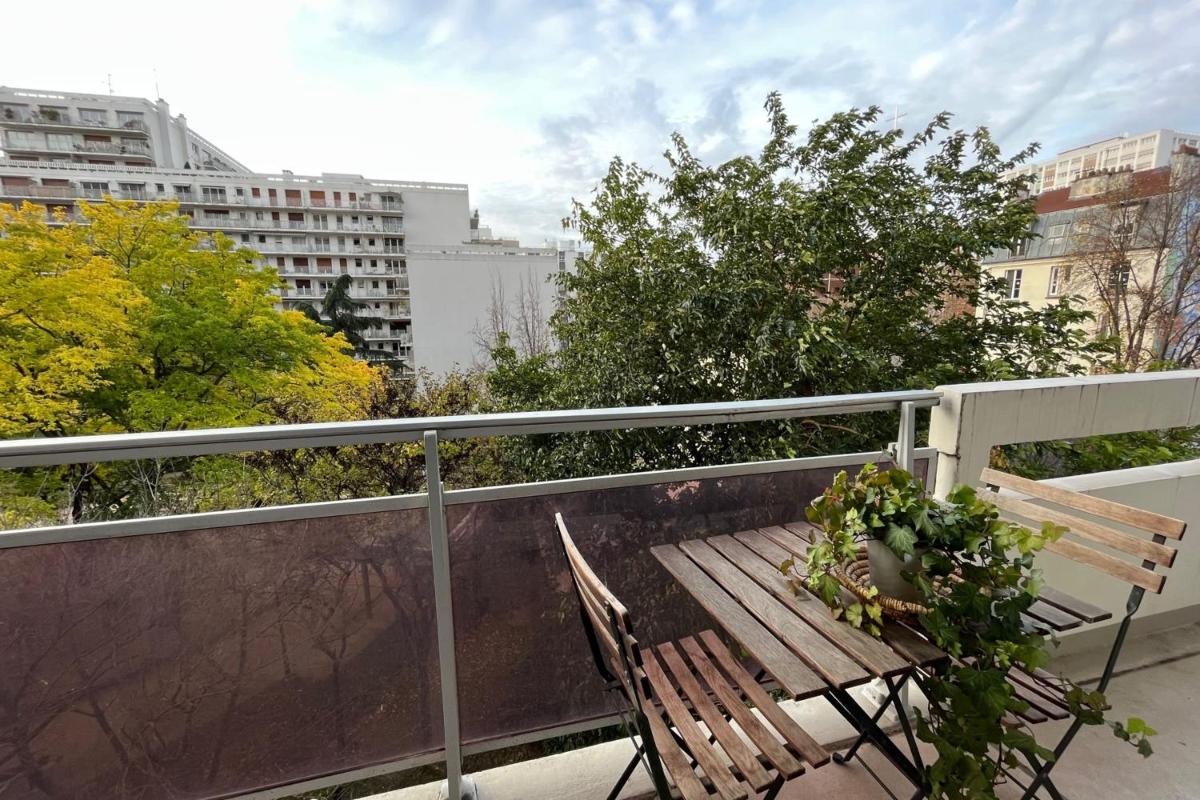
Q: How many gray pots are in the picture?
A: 1